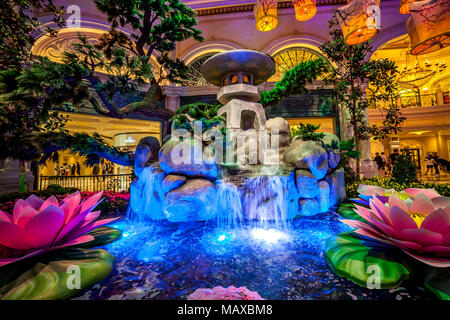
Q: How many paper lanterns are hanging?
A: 5